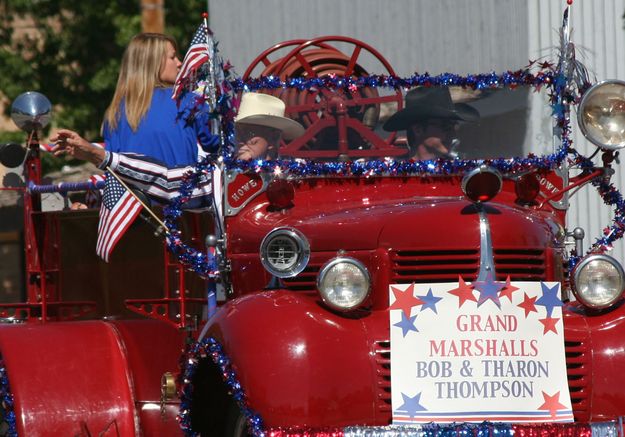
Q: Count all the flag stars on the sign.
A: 11